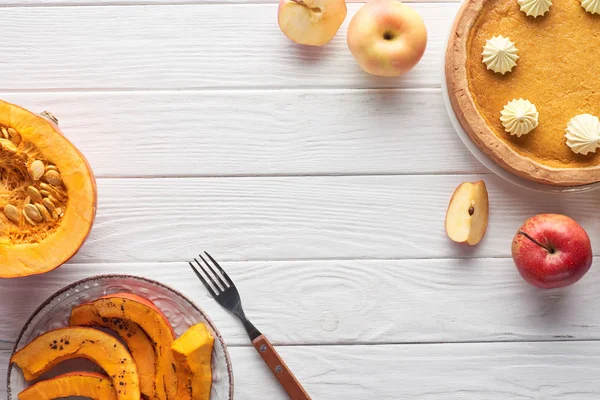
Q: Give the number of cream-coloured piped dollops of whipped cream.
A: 5